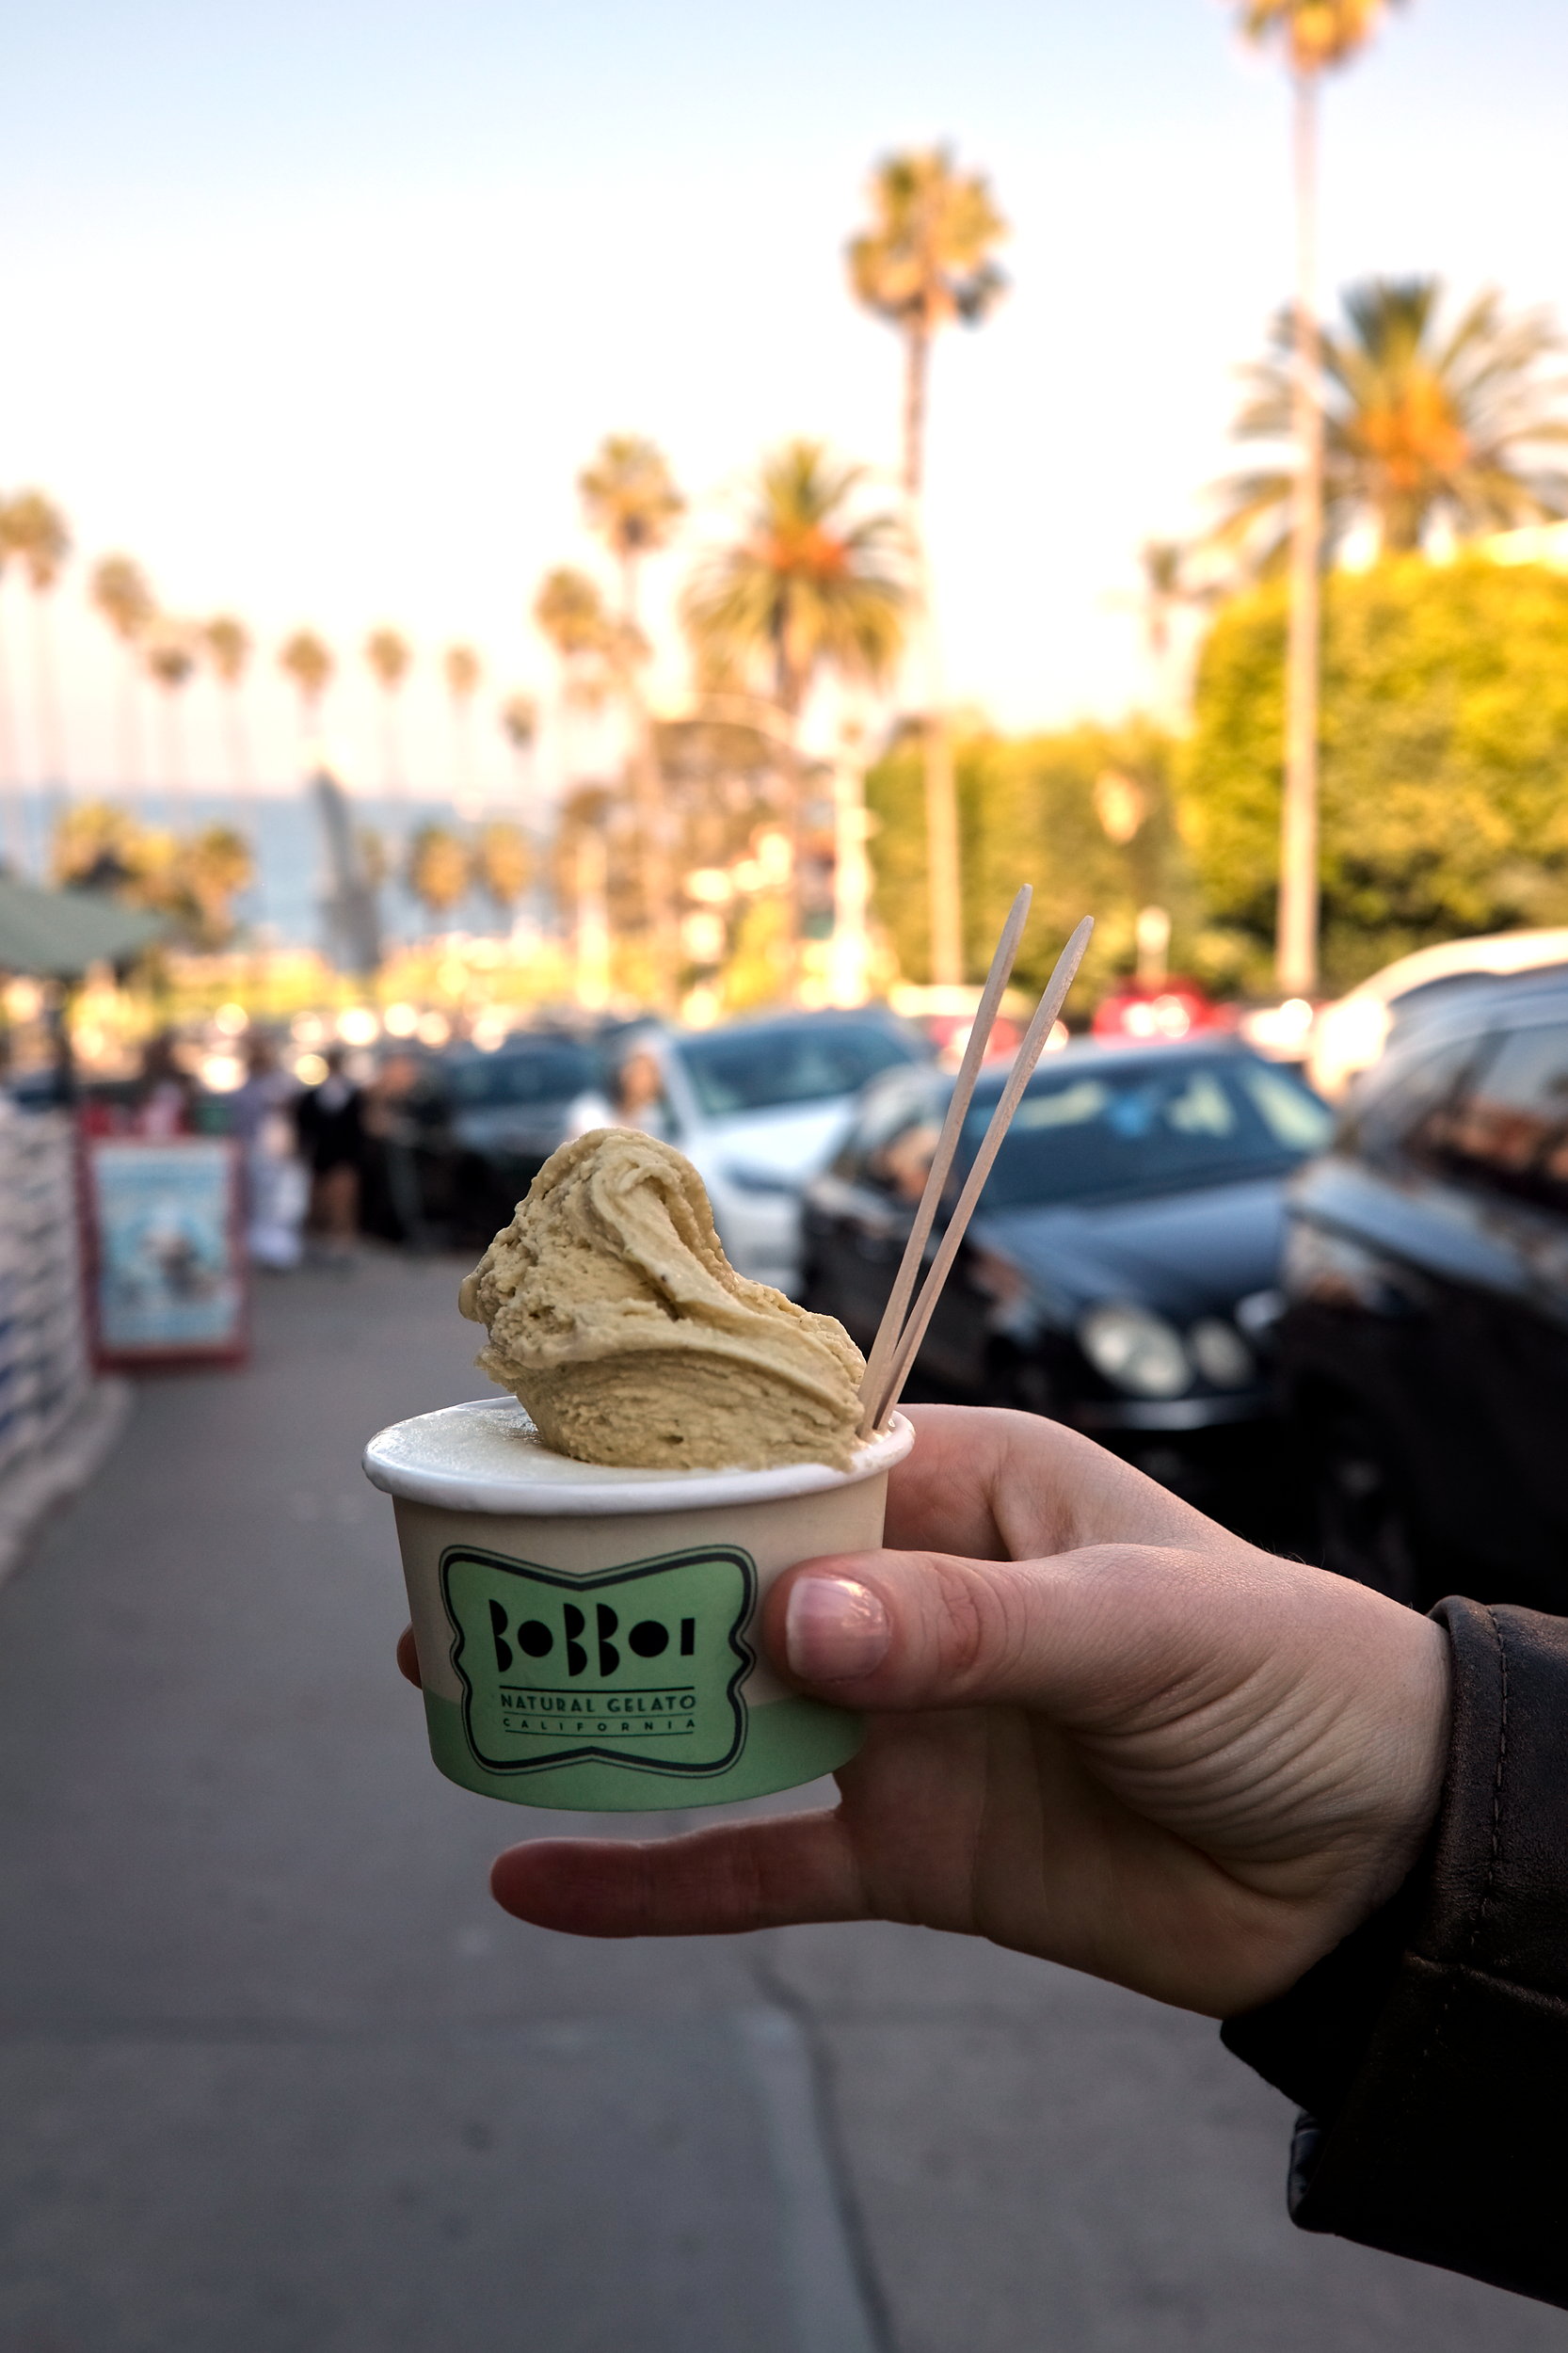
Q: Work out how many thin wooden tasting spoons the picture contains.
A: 2